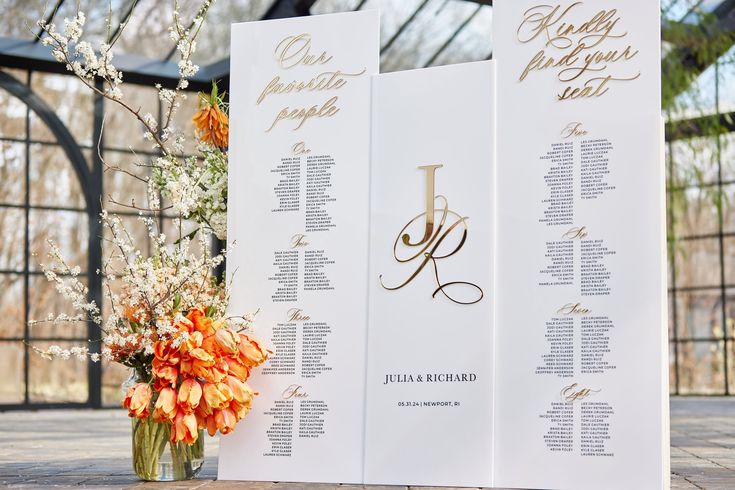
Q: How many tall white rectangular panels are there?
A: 3